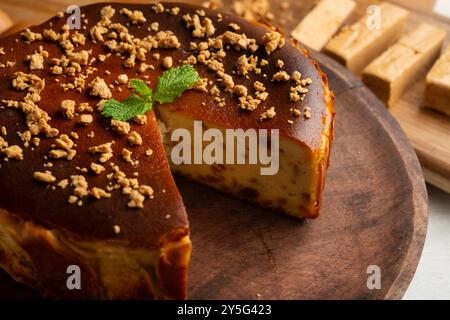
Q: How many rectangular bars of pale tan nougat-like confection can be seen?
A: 4